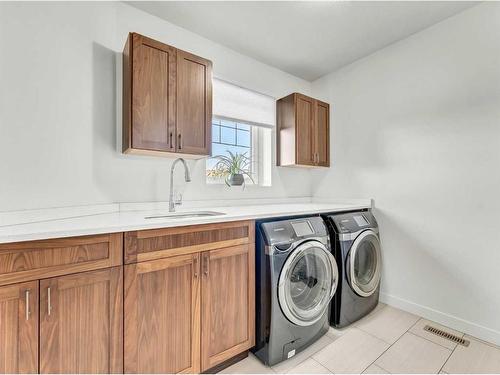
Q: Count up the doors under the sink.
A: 2